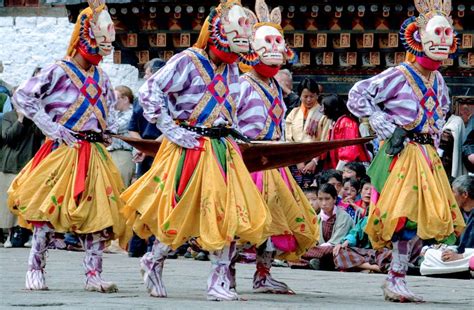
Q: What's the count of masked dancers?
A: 4